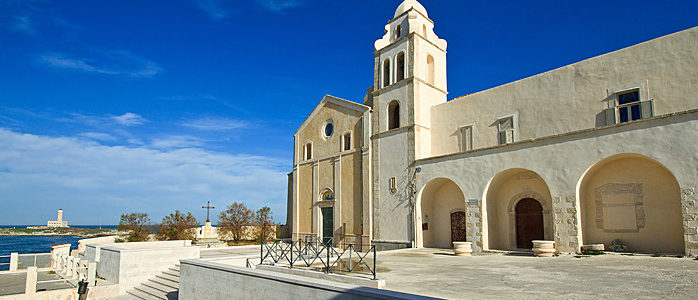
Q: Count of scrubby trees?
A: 4